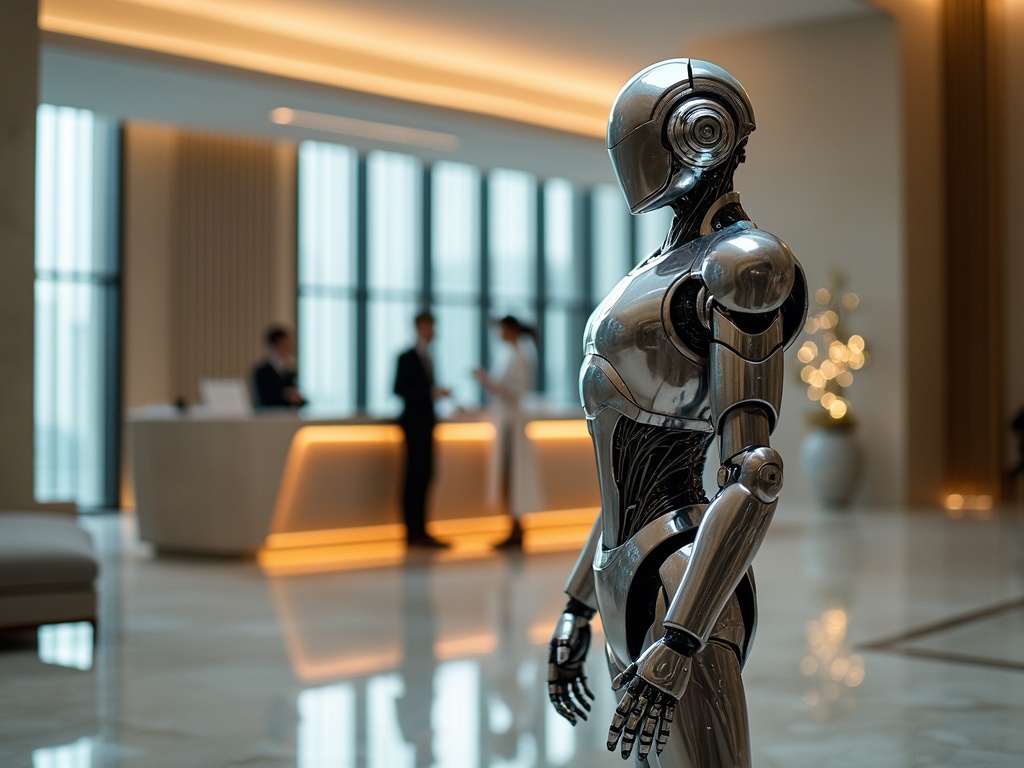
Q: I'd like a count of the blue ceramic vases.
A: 1